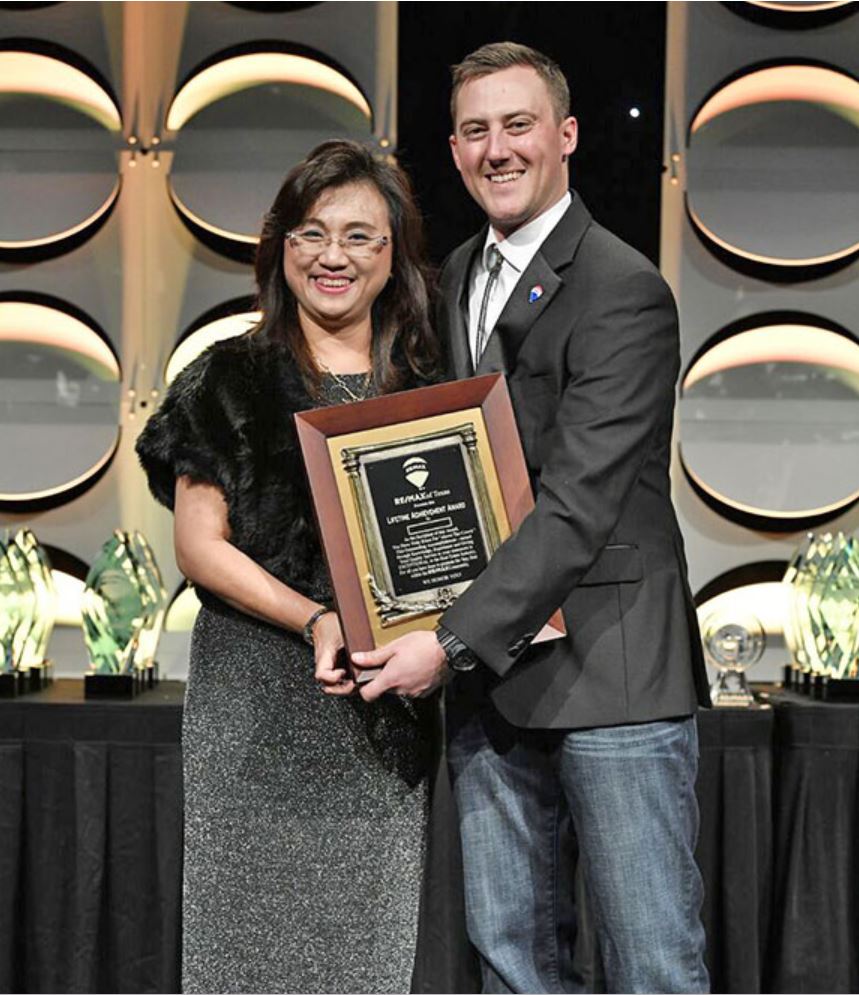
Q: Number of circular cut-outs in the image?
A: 12